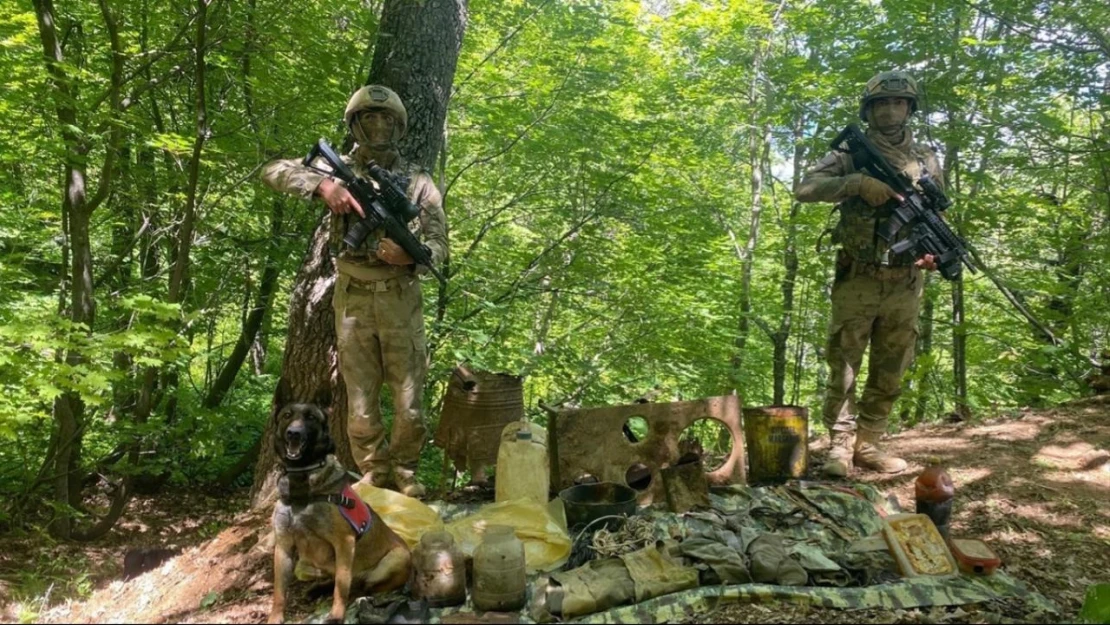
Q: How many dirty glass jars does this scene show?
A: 2